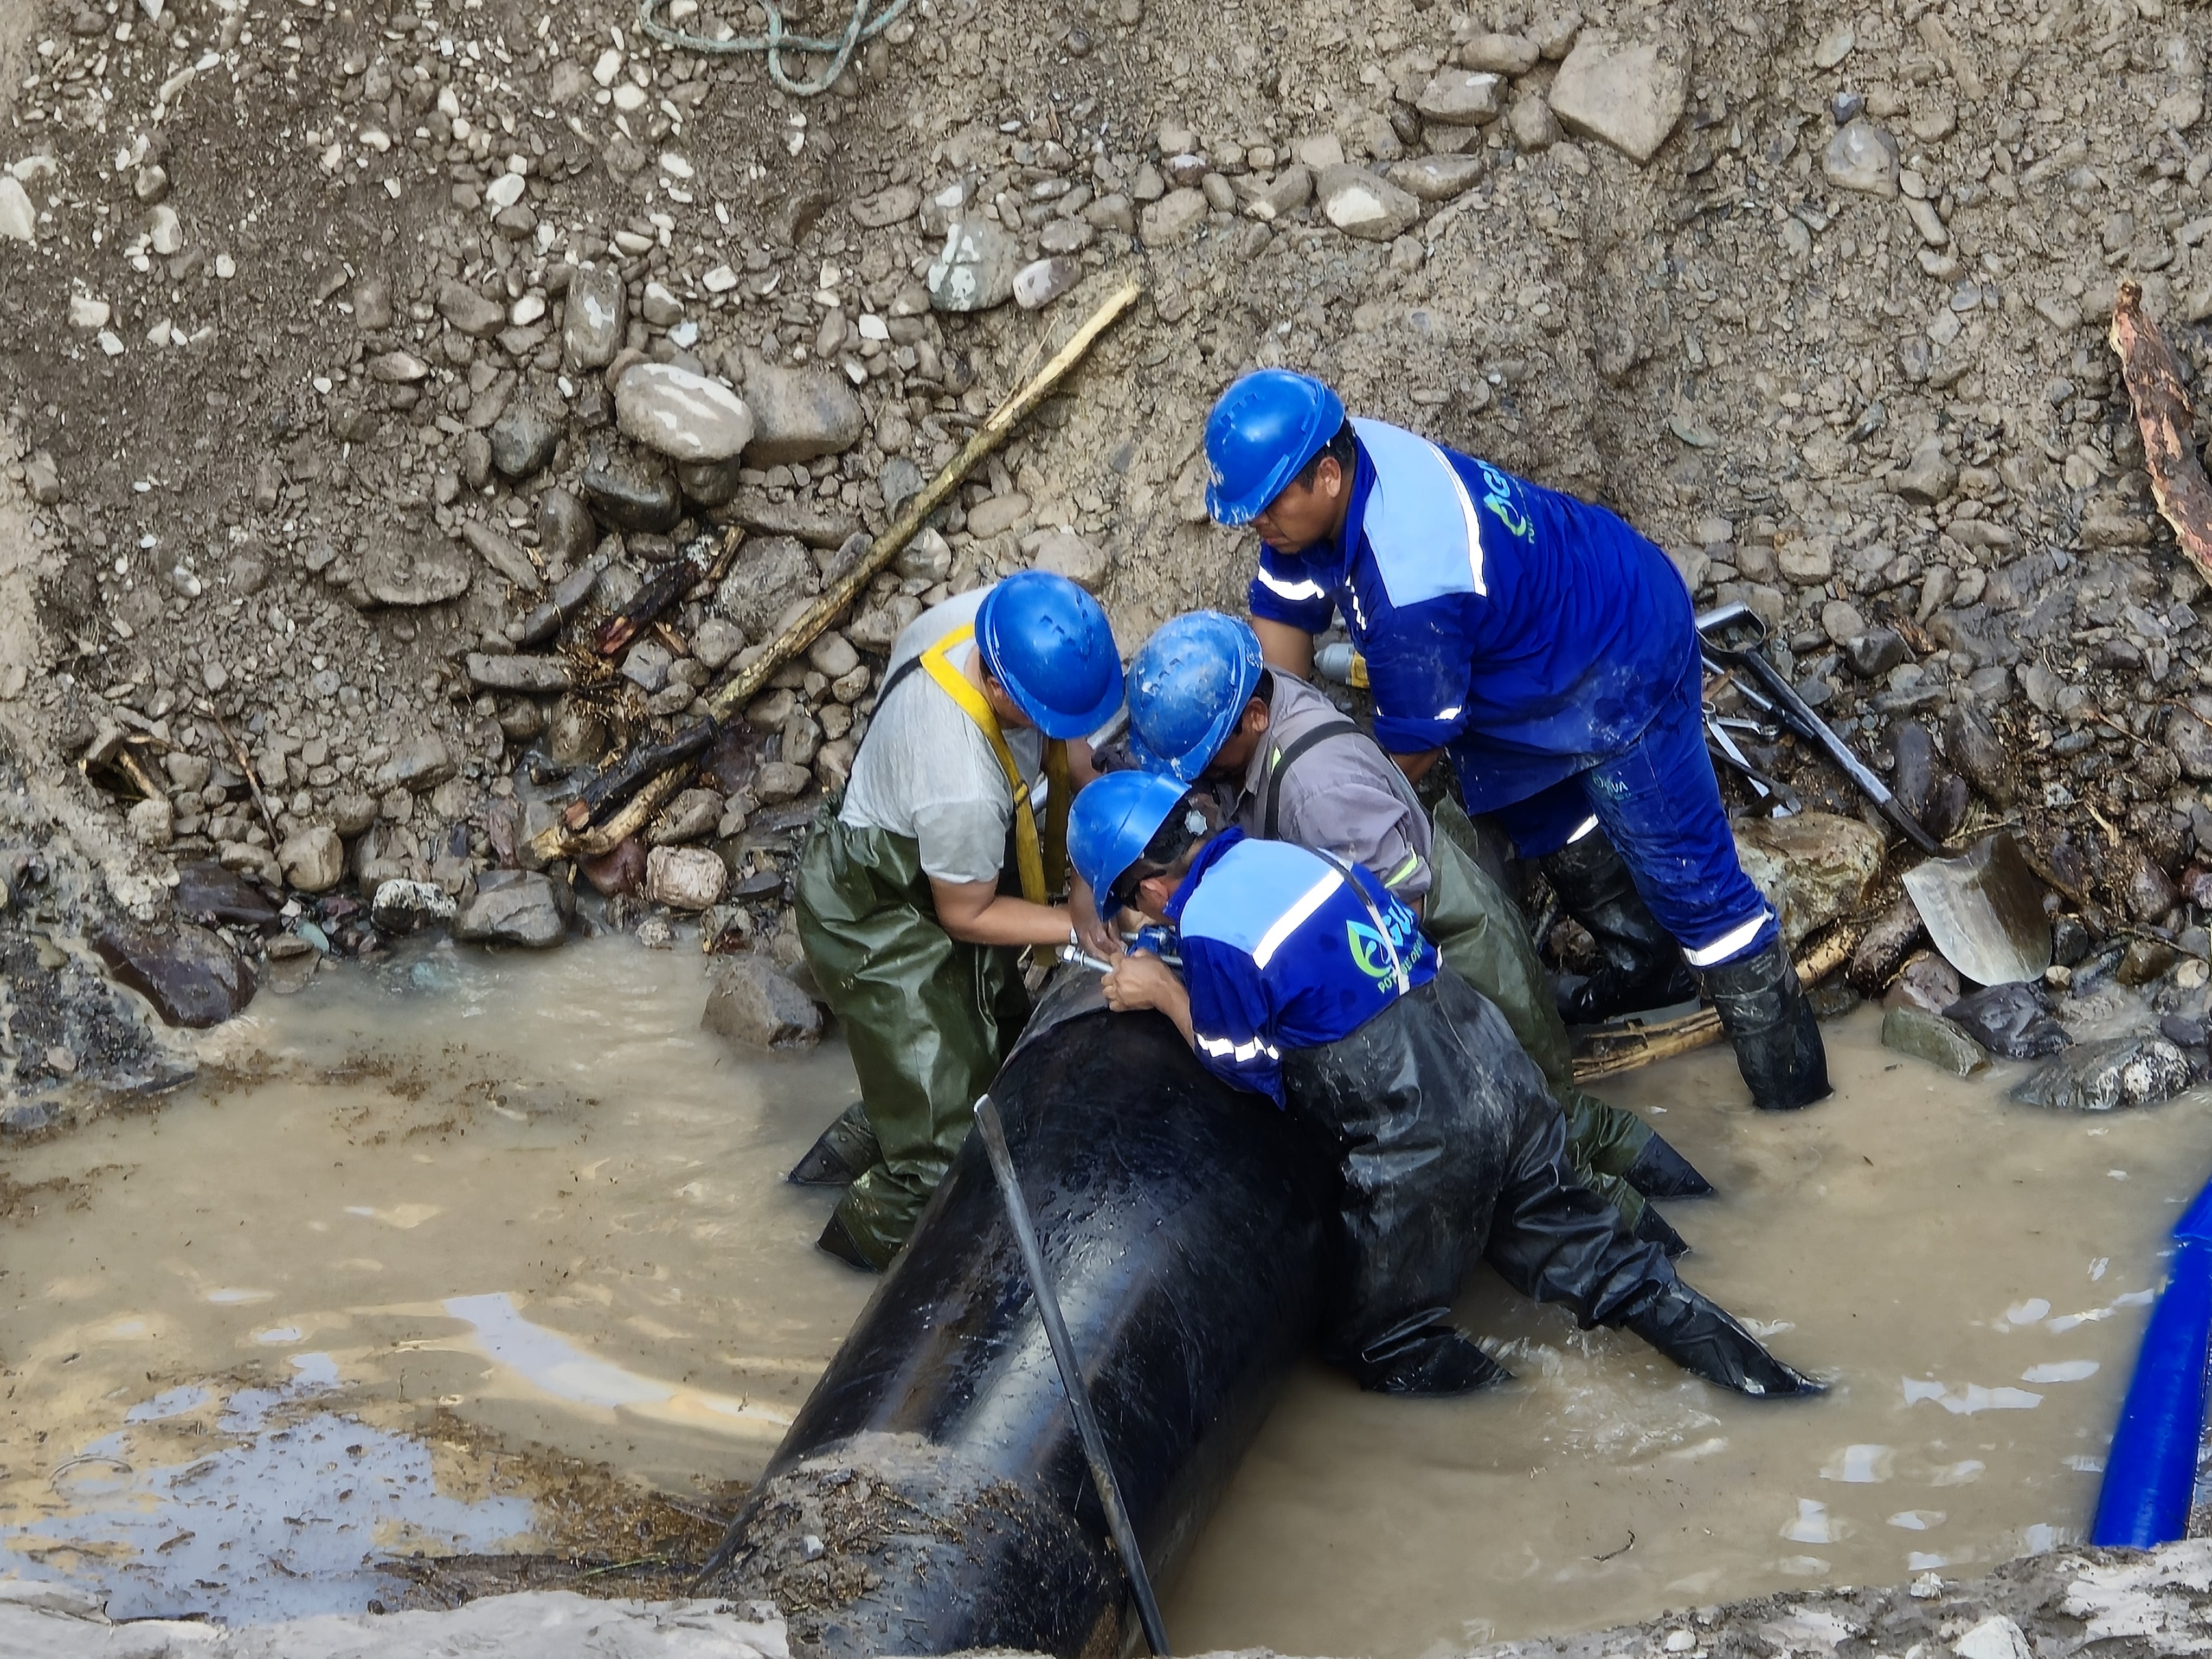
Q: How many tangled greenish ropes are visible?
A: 1